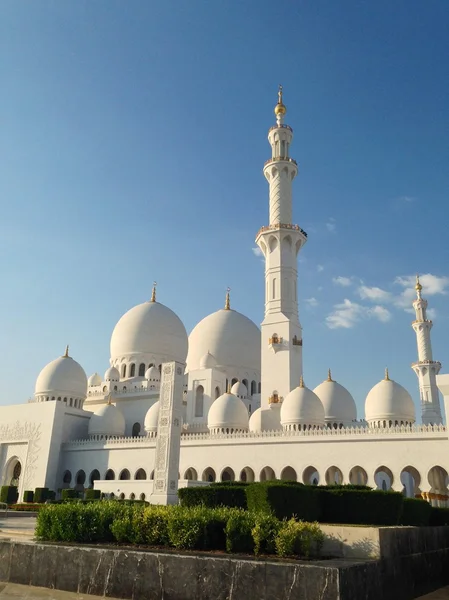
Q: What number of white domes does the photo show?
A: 15